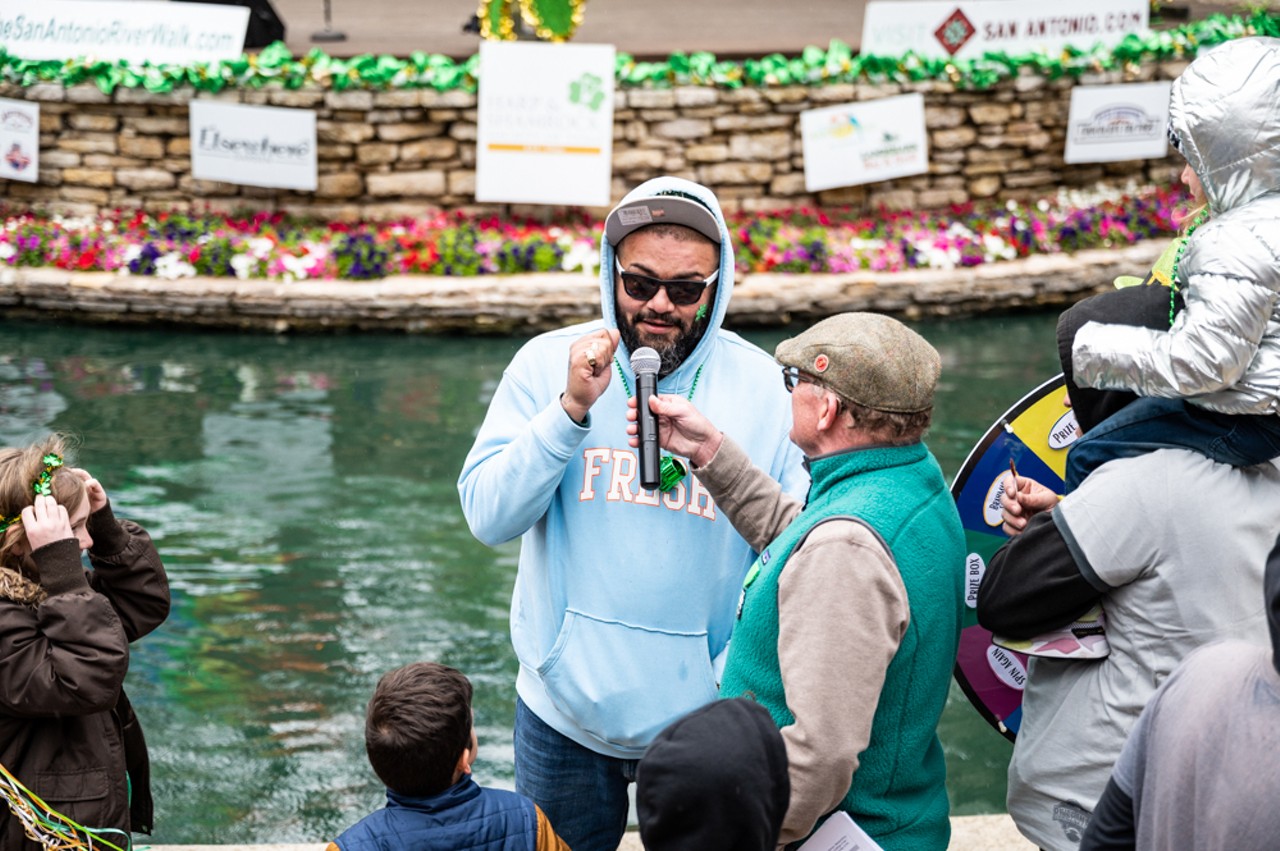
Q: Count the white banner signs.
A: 7